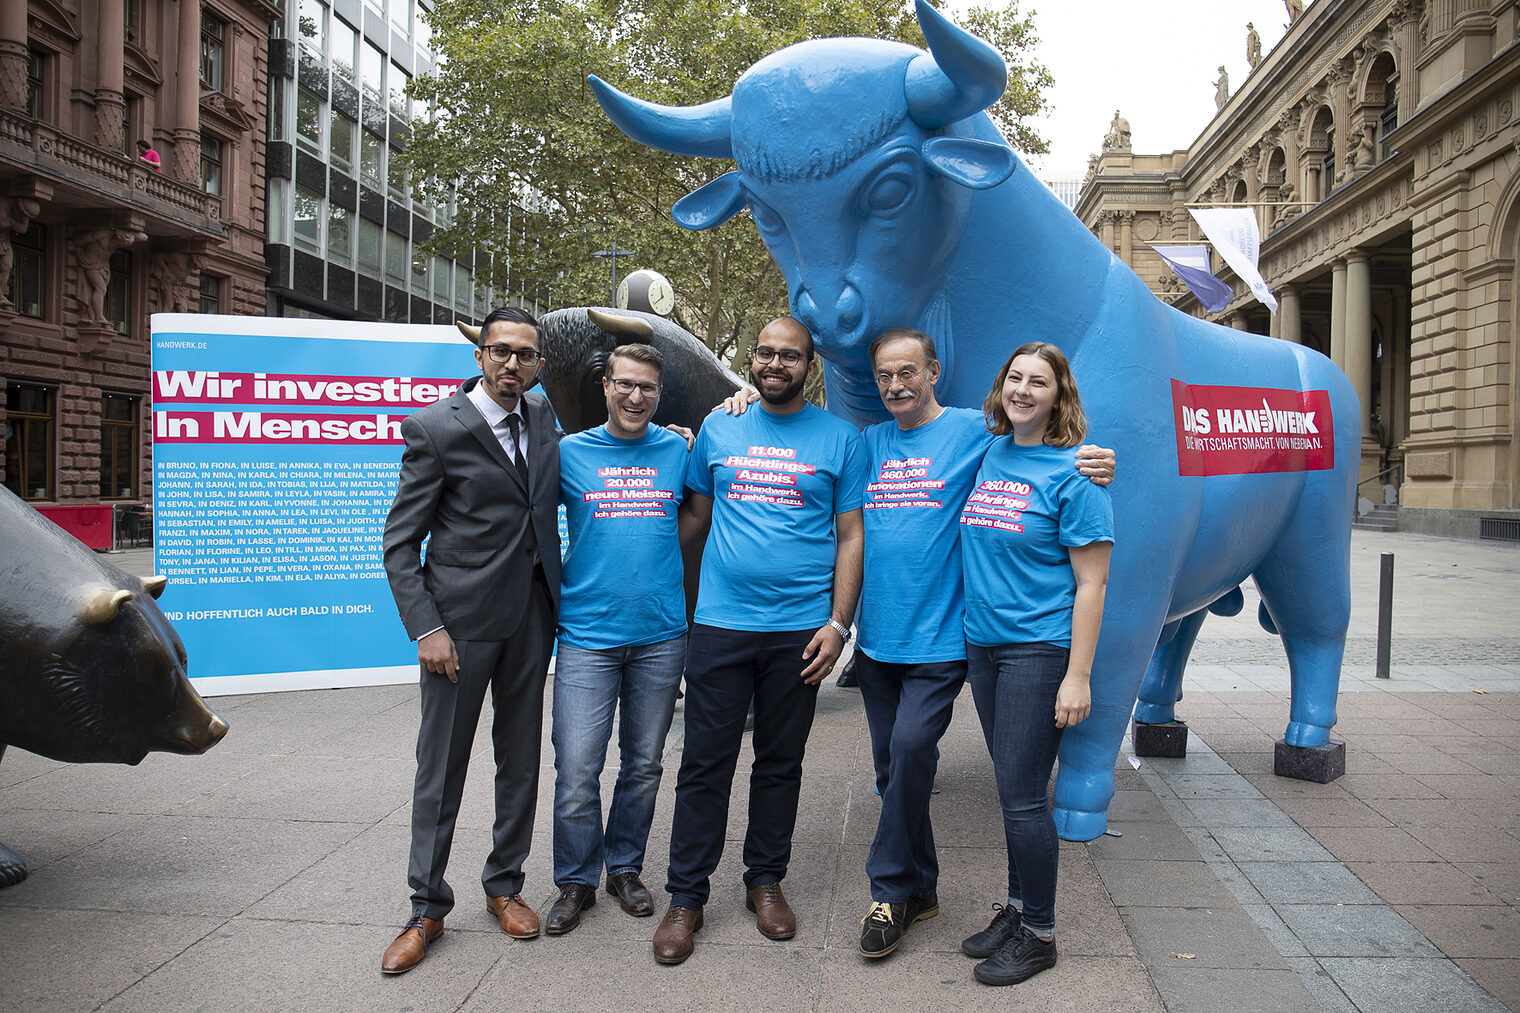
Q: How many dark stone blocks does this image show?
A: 2